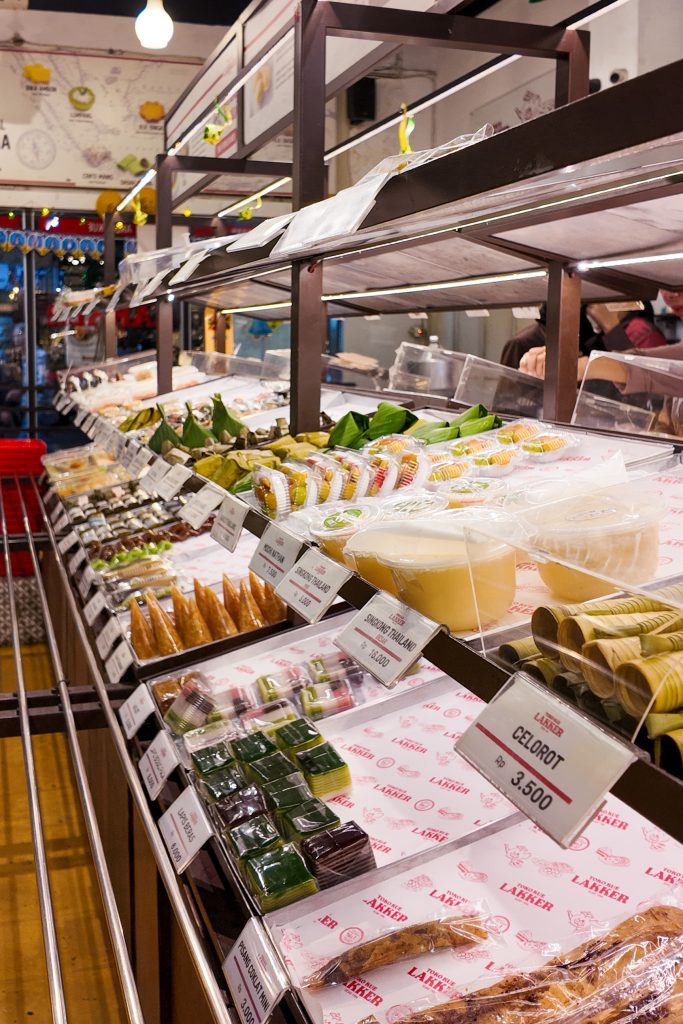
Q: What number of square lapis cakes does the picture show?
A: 12